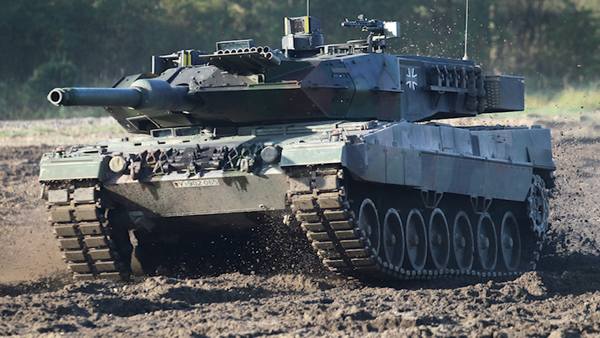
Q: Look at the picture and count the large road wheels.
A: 7